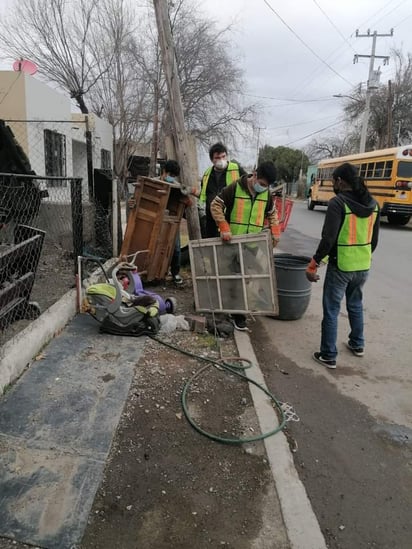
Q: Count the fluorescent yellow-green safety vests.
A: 3